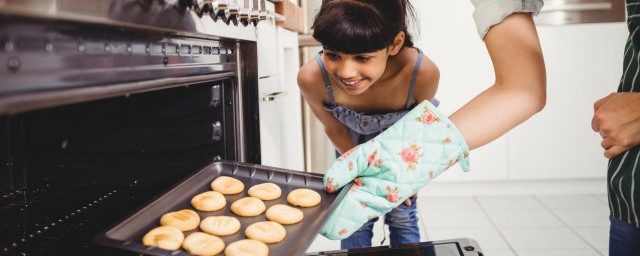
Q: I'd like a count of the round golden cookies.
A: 12